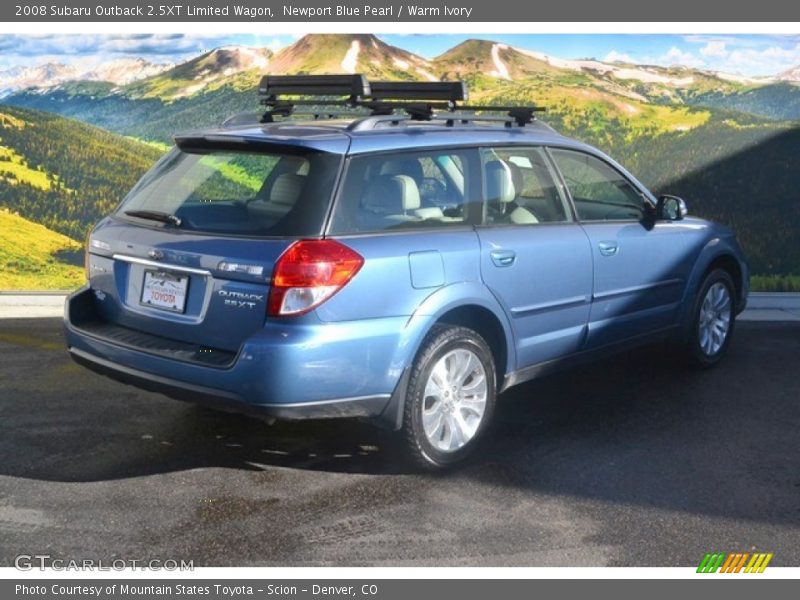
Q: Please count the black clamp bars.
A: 2